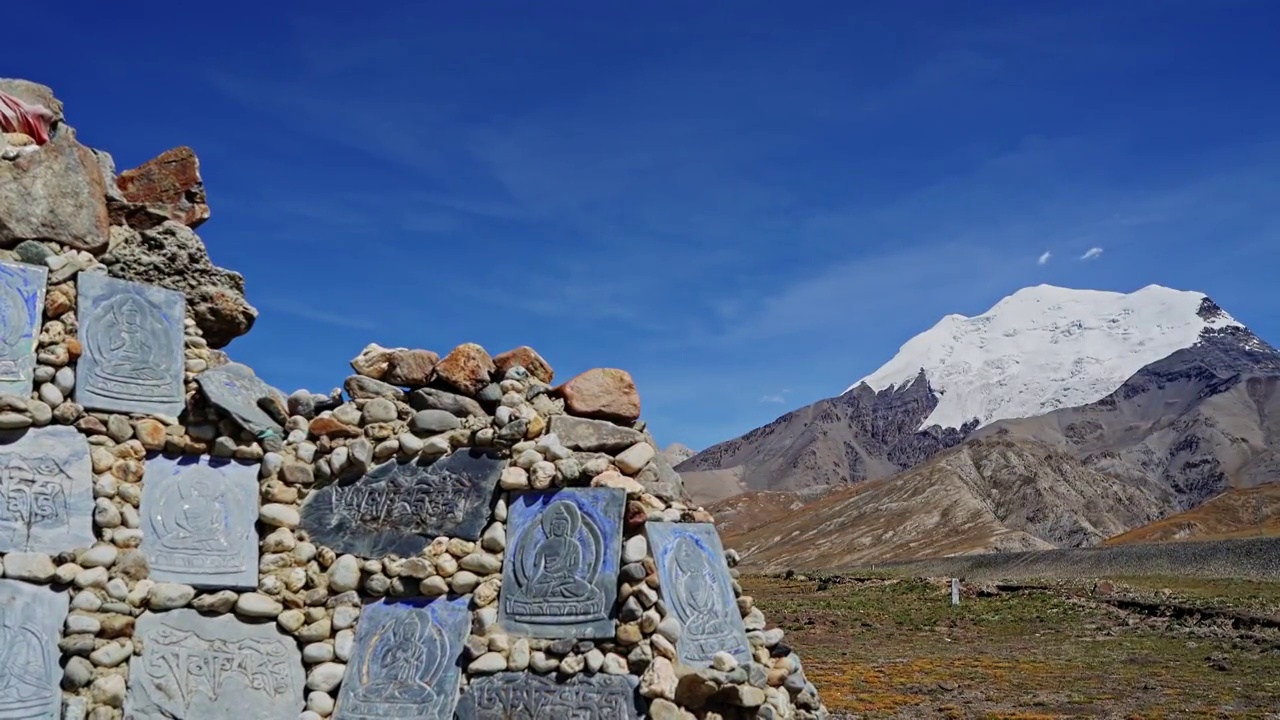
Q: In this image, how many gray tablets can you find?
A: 11